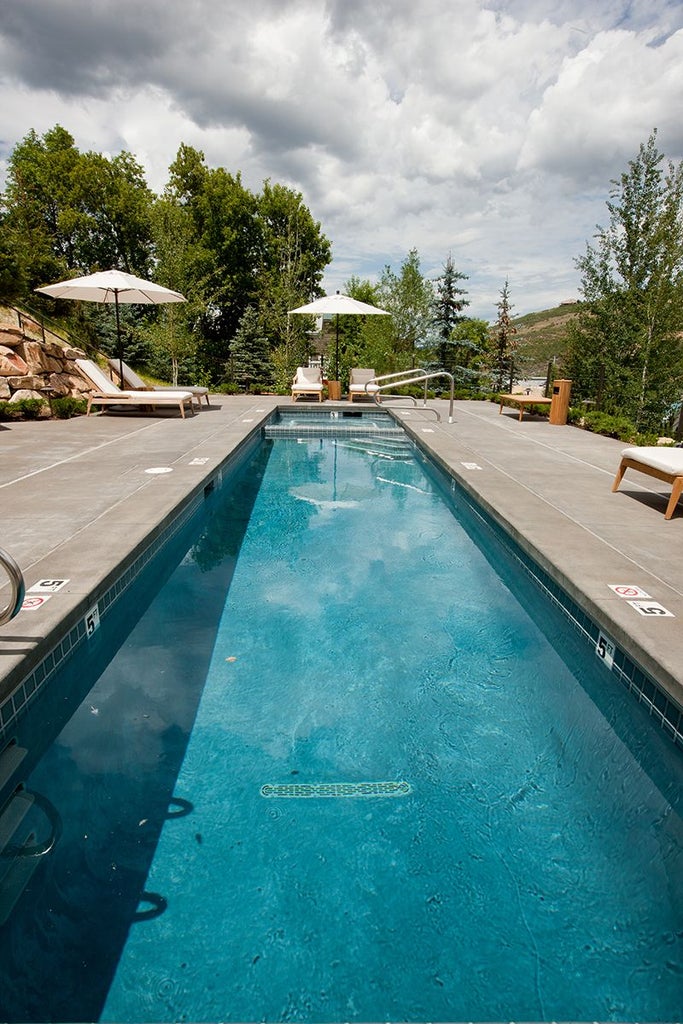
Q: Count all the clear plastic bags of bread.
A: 0